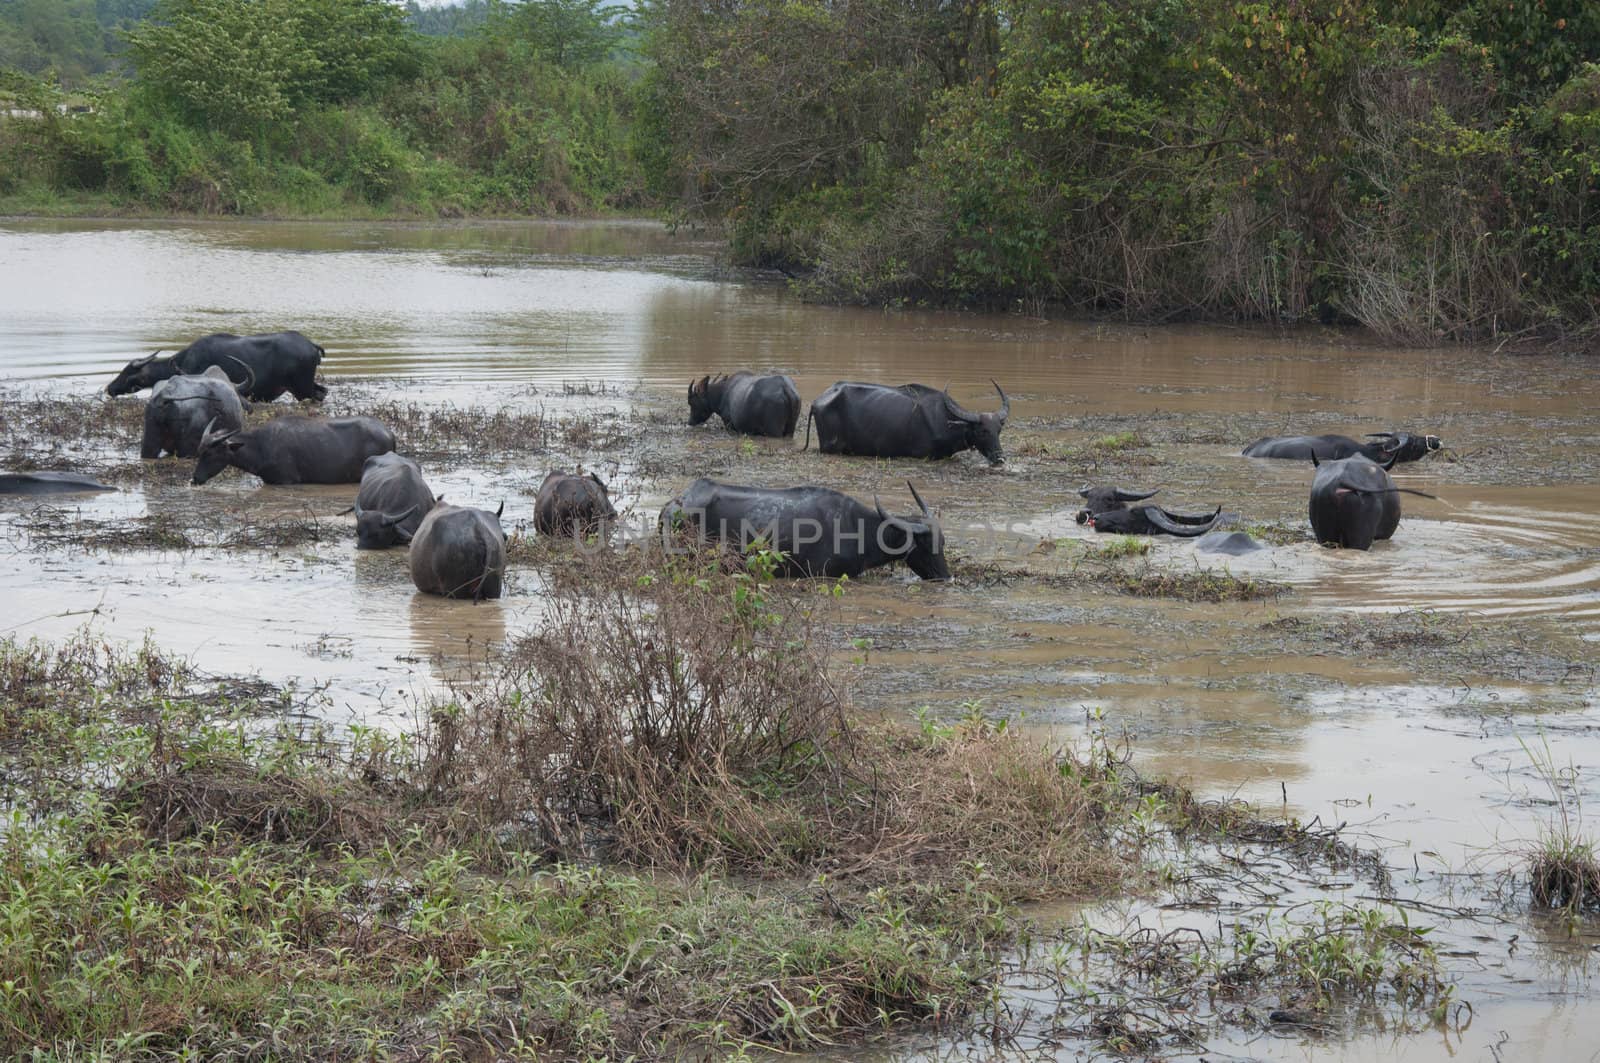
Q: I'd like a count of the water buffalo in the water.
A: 14